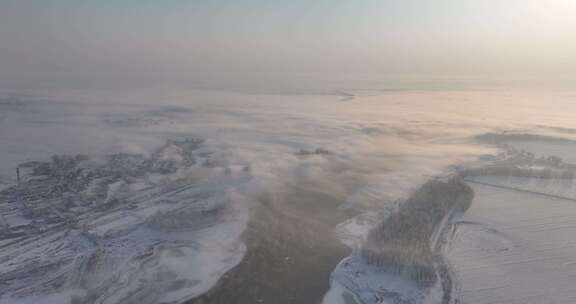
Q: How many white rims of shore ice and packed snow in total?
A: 2